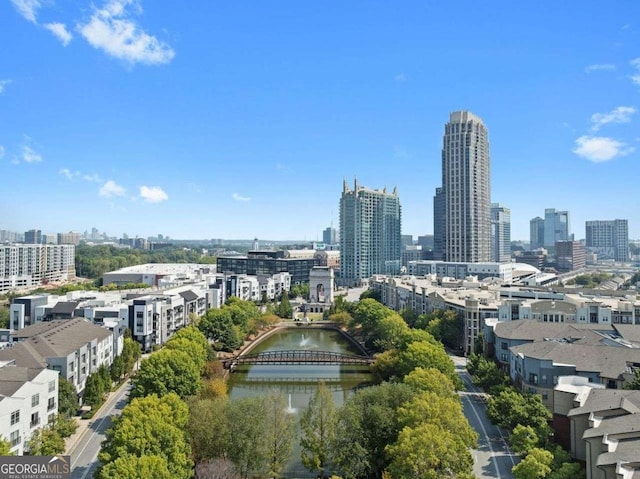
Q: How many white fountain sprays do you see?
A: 2